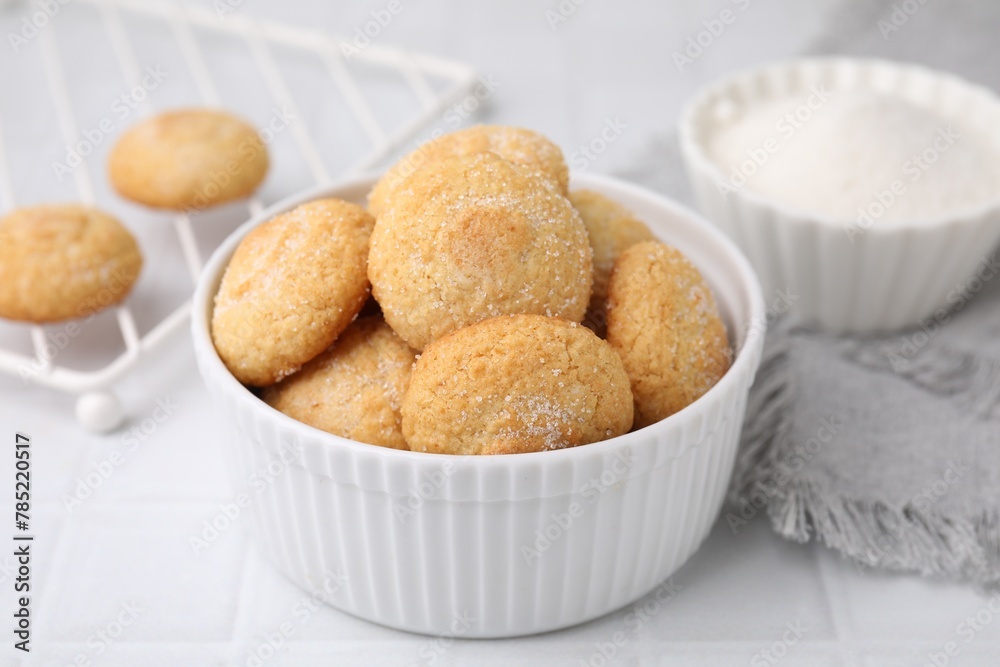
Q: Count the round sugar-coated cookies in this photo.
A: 9